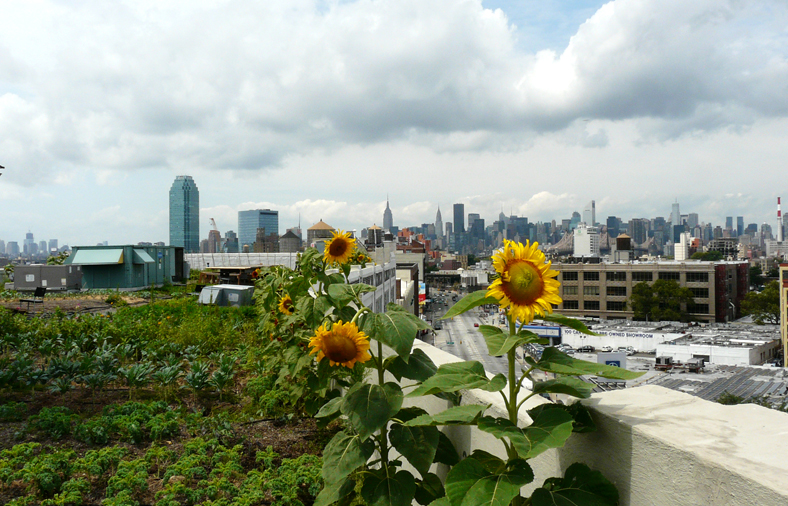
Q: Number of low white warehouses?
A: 2